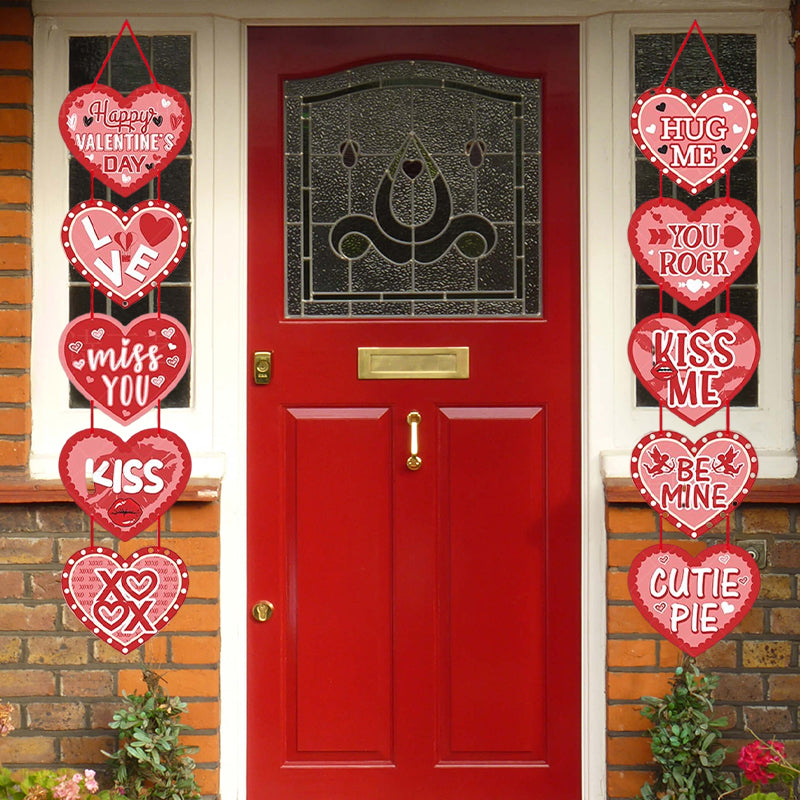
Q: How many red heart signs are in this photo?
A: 10